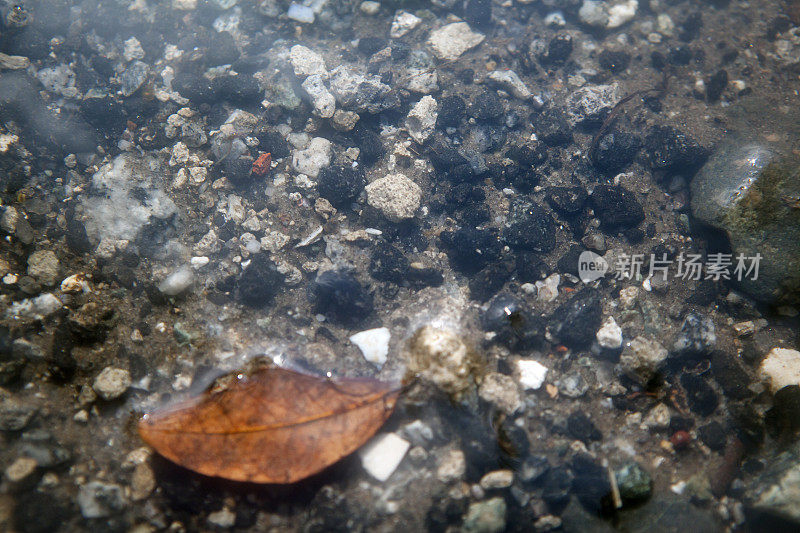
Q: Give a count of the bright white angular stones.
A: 3